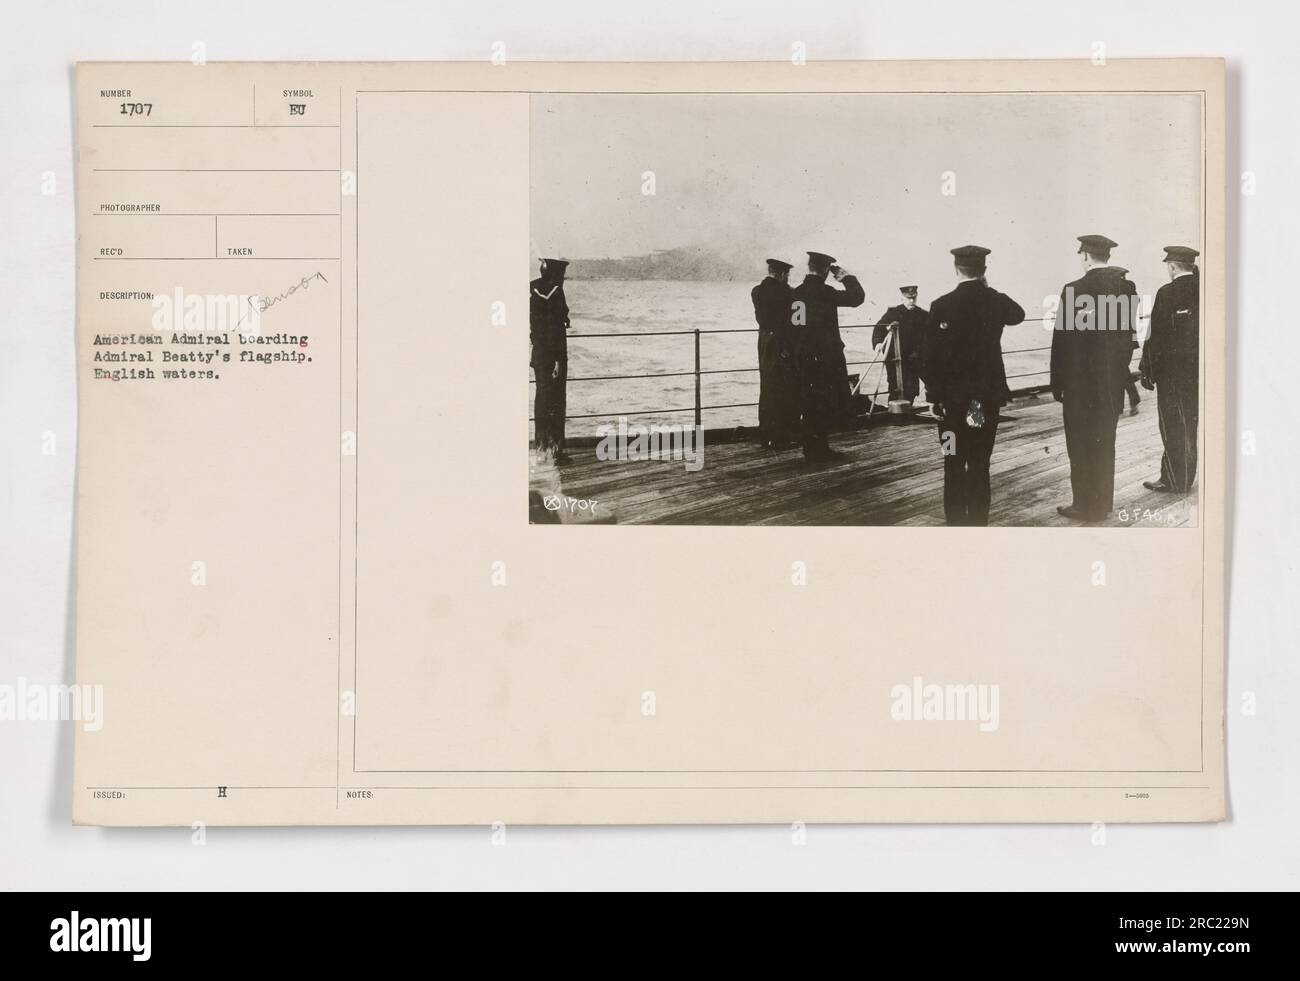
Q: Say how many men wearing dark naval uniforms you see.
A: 8